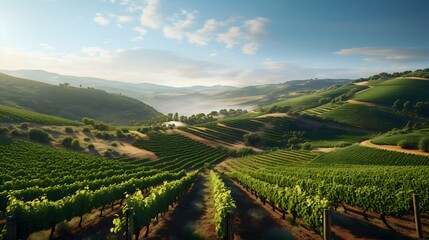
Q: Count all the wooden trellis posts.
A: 5